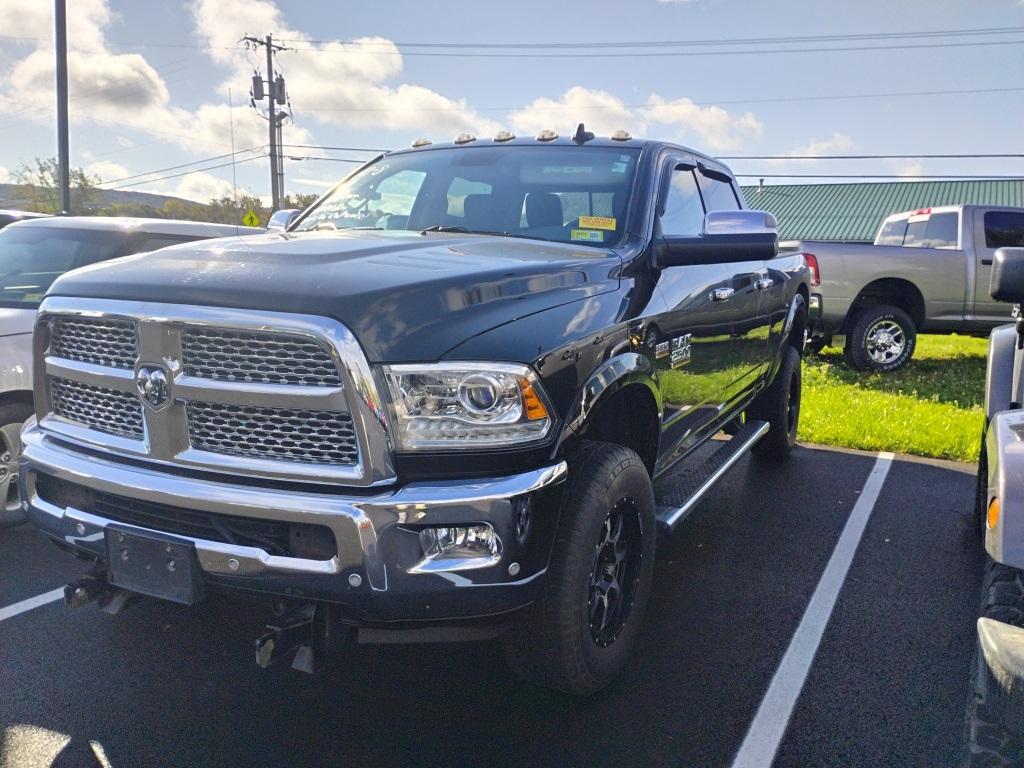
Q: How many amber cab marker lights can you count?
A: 5